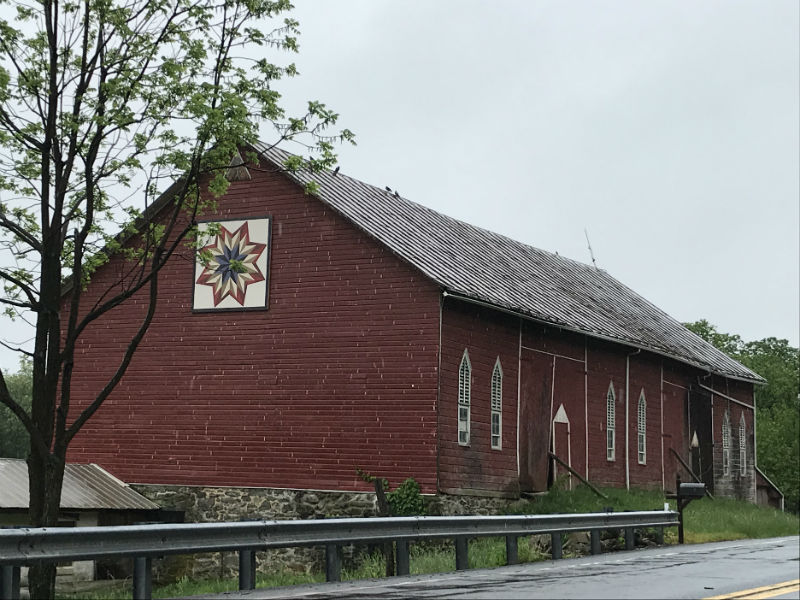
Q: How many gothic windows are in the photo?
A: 6